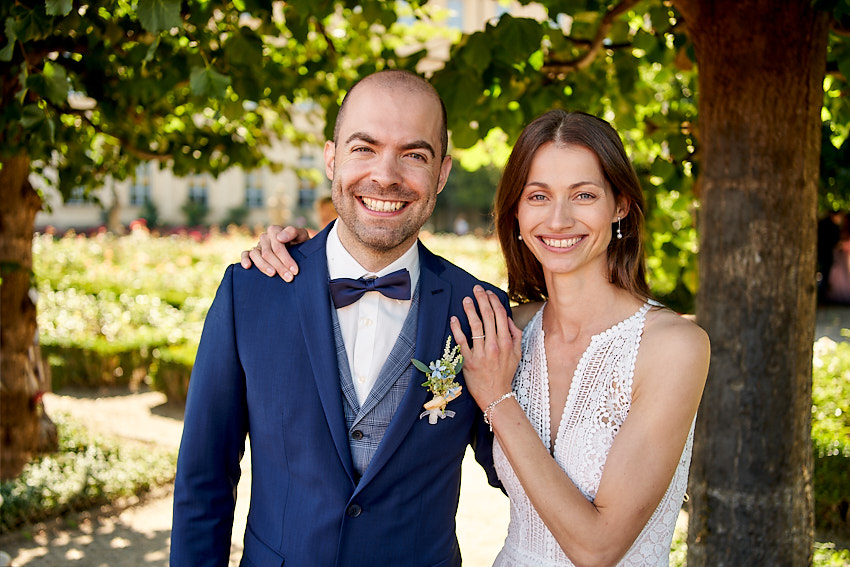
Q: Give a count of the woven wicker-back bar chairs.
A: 0